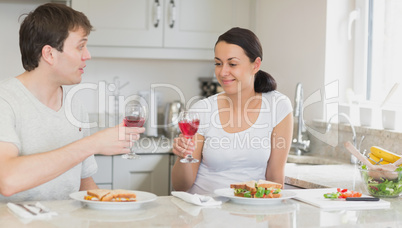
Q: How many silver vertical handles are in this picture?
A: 2